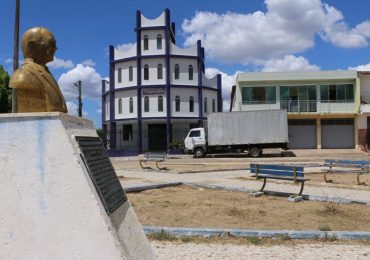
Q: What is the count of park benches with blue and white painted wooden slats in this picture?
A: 3